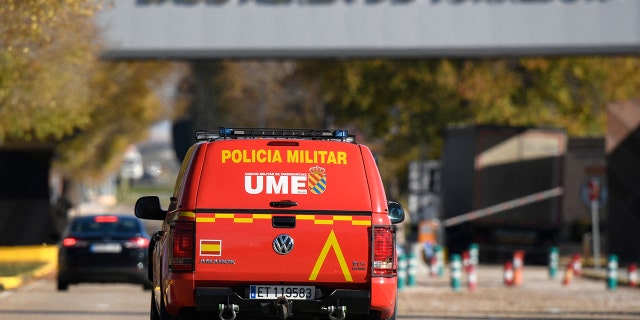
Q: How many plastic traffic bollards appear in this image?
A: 15